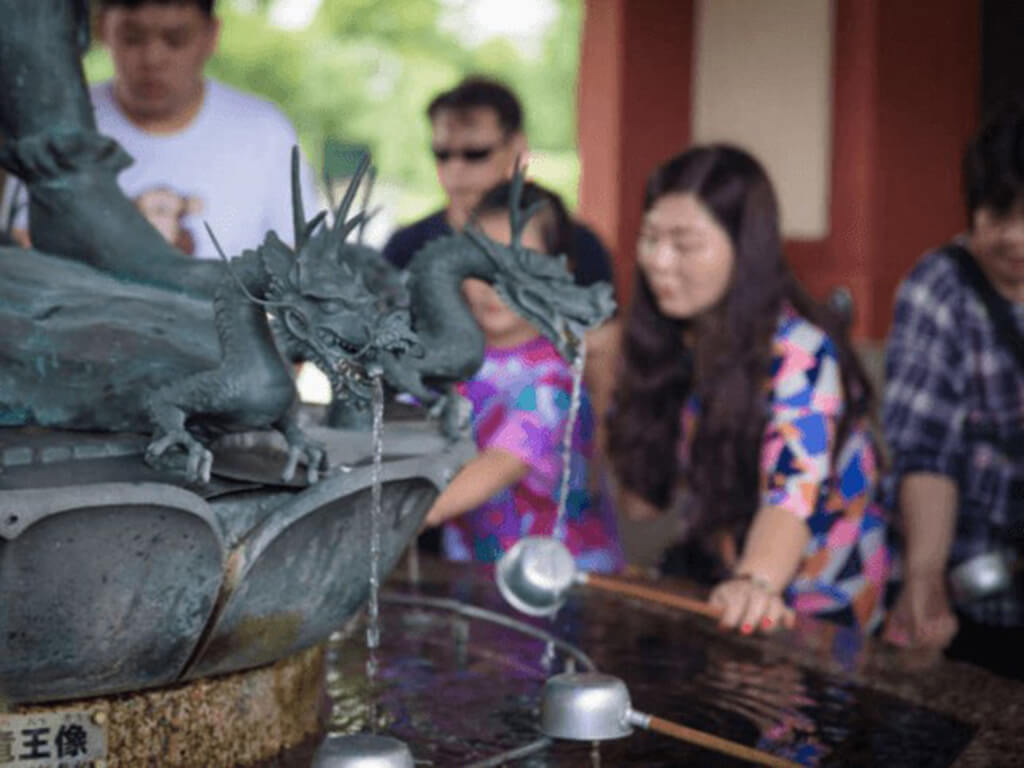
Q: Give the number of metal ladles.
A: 4